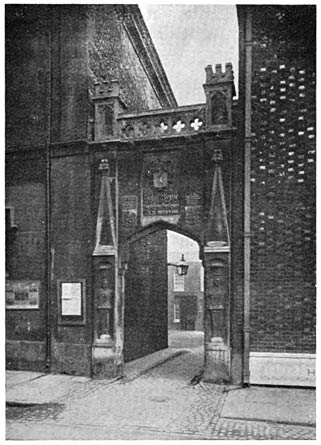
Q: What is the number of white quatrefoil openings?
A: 3